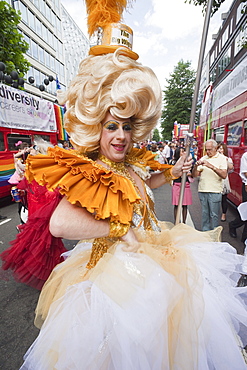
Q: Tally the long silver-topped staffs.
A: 1